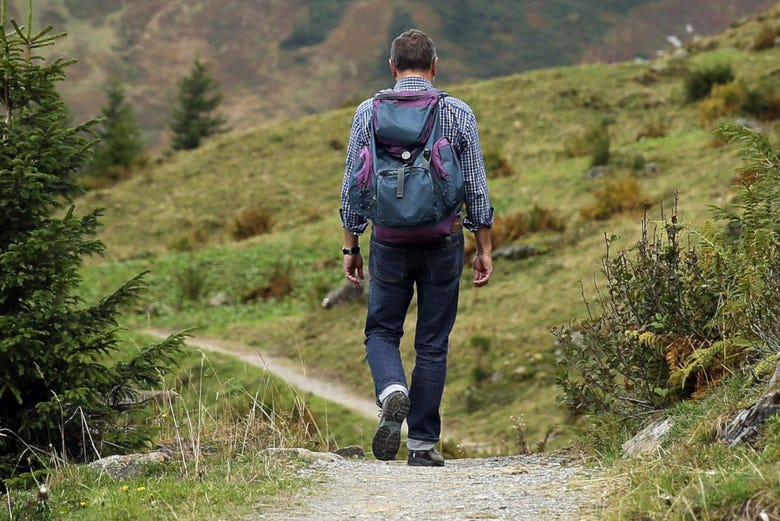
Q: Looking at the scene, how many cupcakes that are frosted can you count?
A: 0